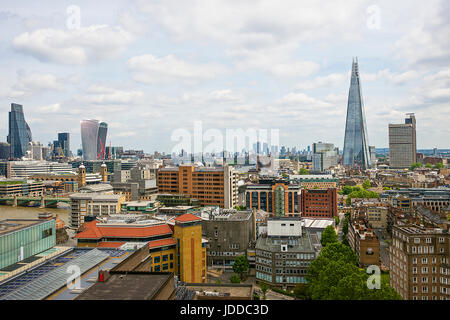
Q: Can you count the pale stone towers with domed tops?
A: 2